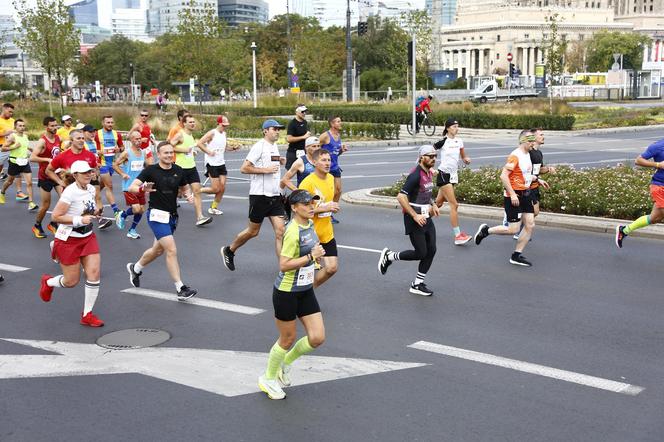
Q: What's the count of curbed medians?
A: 1